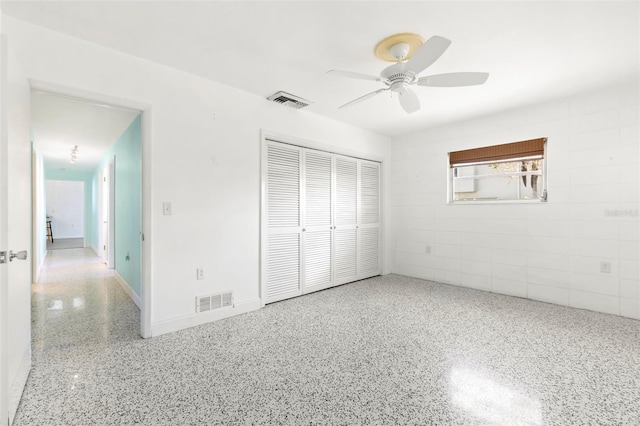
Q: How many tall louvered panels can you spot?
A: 4